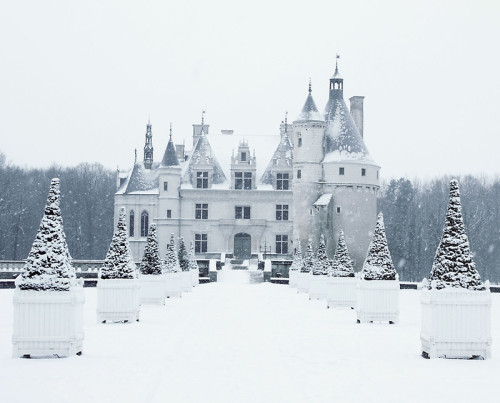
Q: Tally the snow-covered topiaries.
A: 12